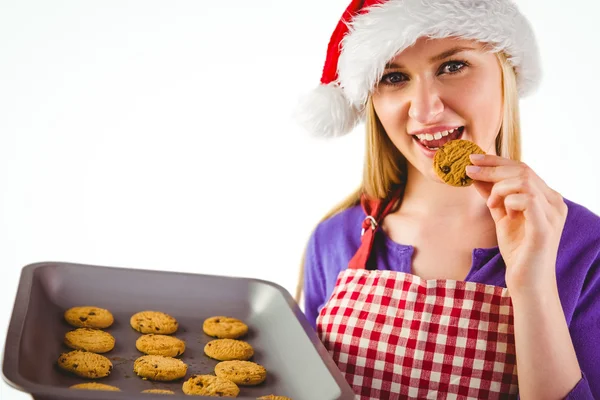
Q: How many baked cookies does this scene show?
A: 14